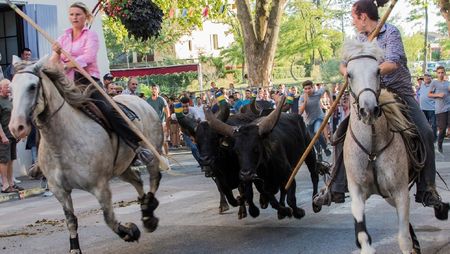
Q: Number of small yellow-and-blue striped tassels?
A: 4